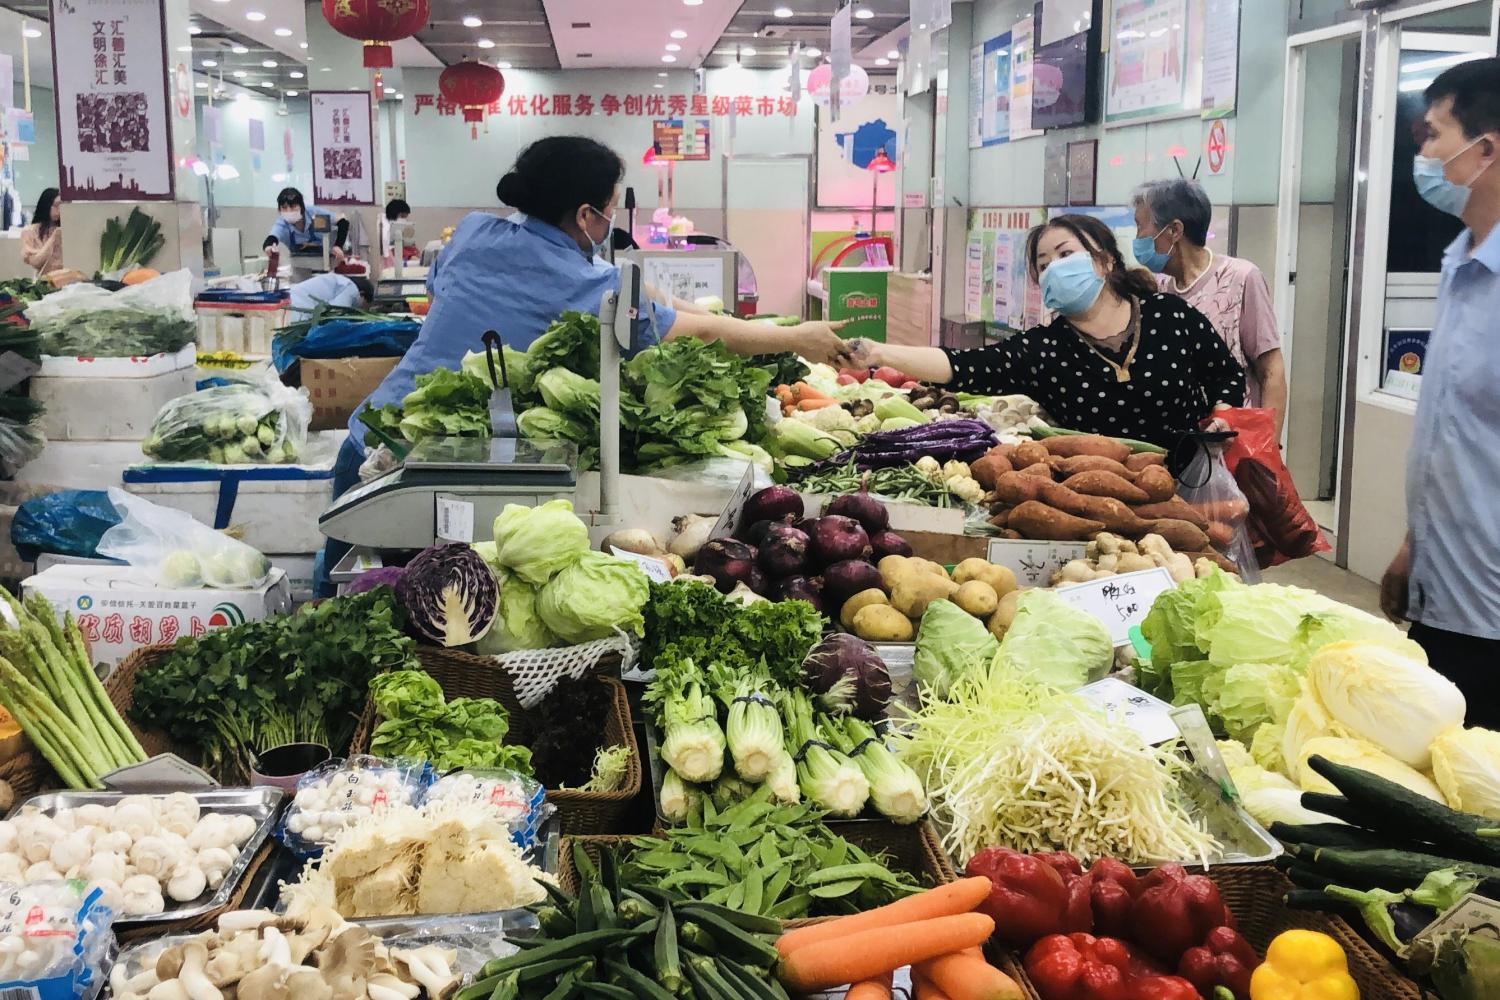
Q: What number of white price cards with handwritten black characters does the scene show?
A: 5